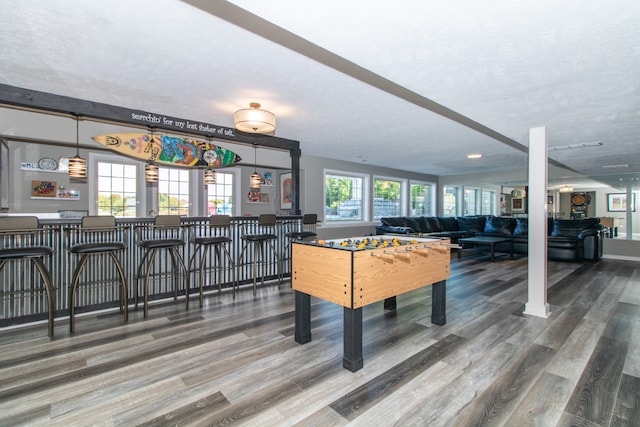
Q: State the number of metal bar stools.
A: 6